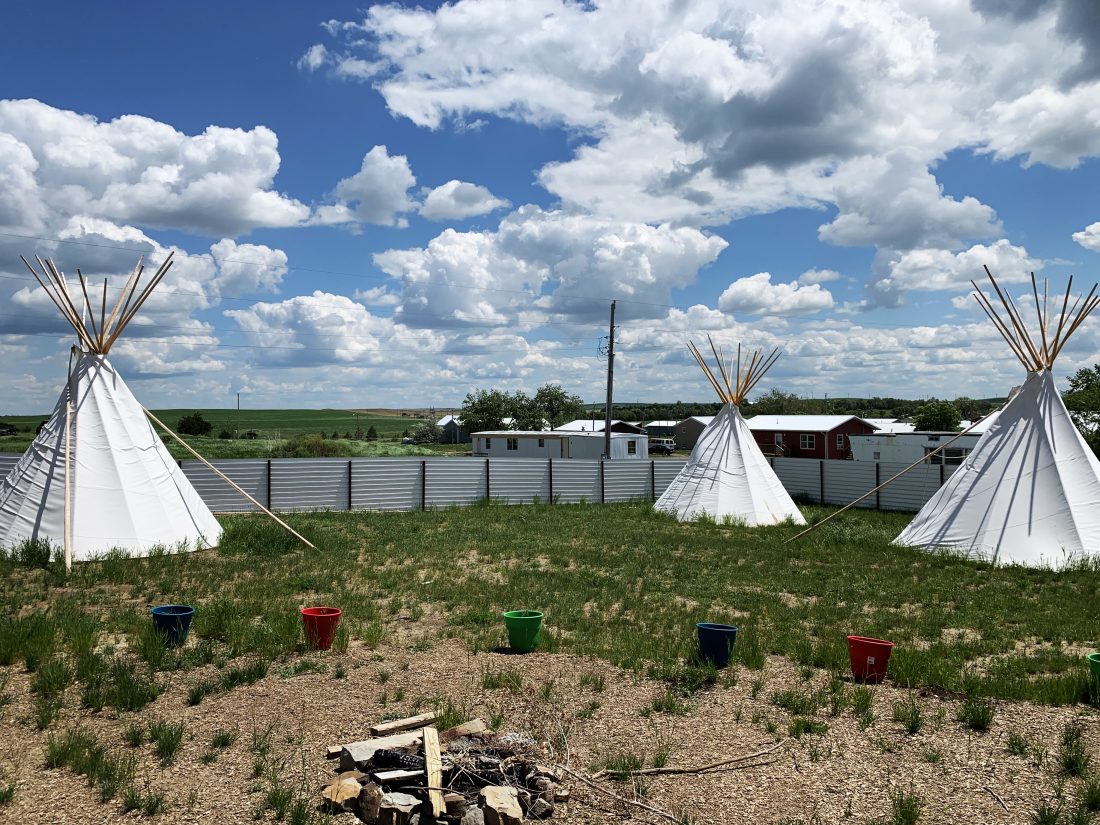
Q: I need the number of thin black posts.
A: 12